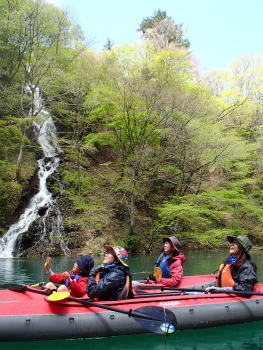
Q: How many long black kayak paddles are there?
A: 2